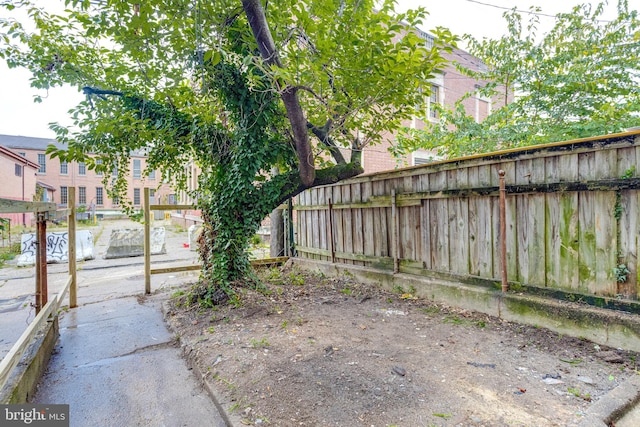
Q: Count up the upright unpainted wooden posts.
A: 2